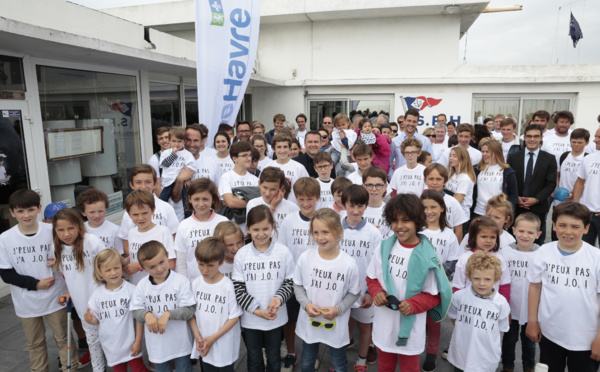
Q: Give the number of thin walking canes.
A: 1